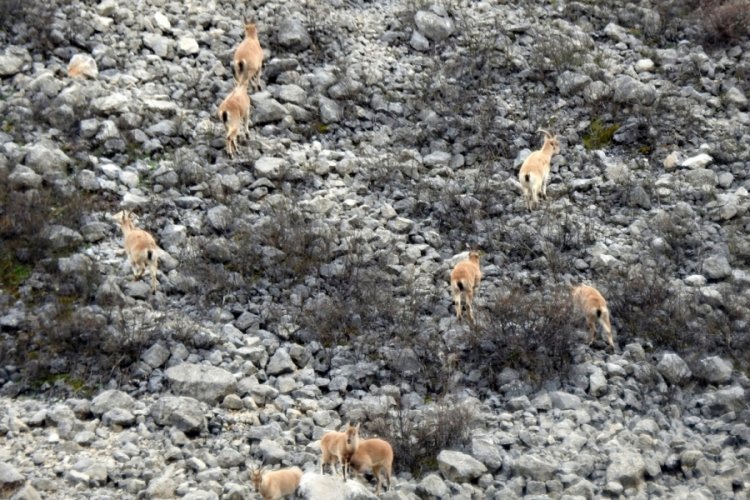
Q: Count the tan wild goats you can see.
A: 9